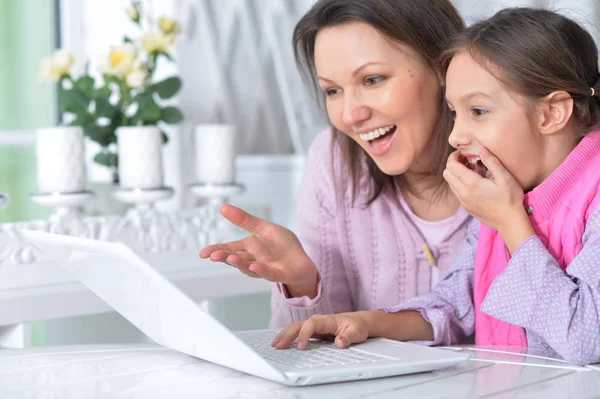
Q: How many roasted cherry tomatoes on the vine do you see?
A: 0